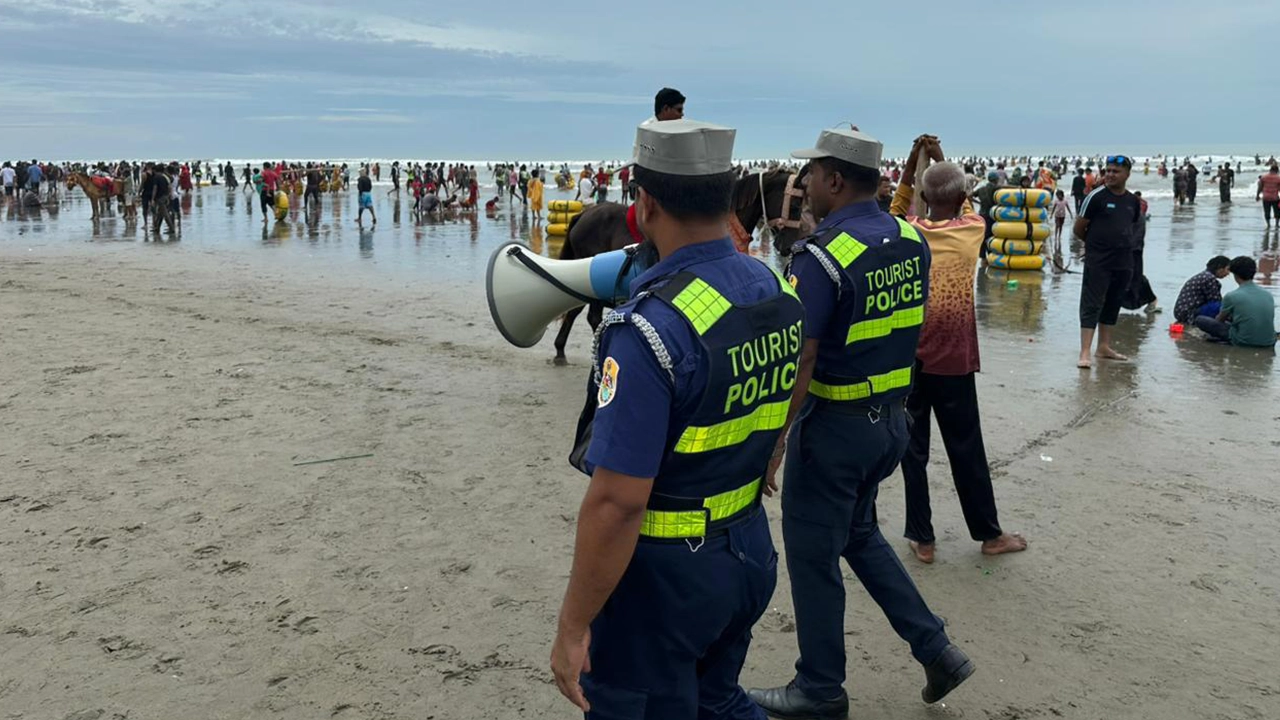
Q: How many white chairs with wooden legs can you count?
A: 0